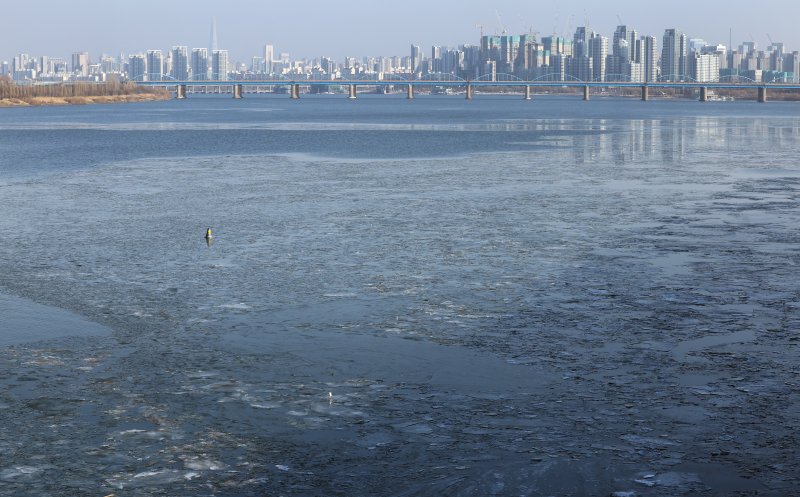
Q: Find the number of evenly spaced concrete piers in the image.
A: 11